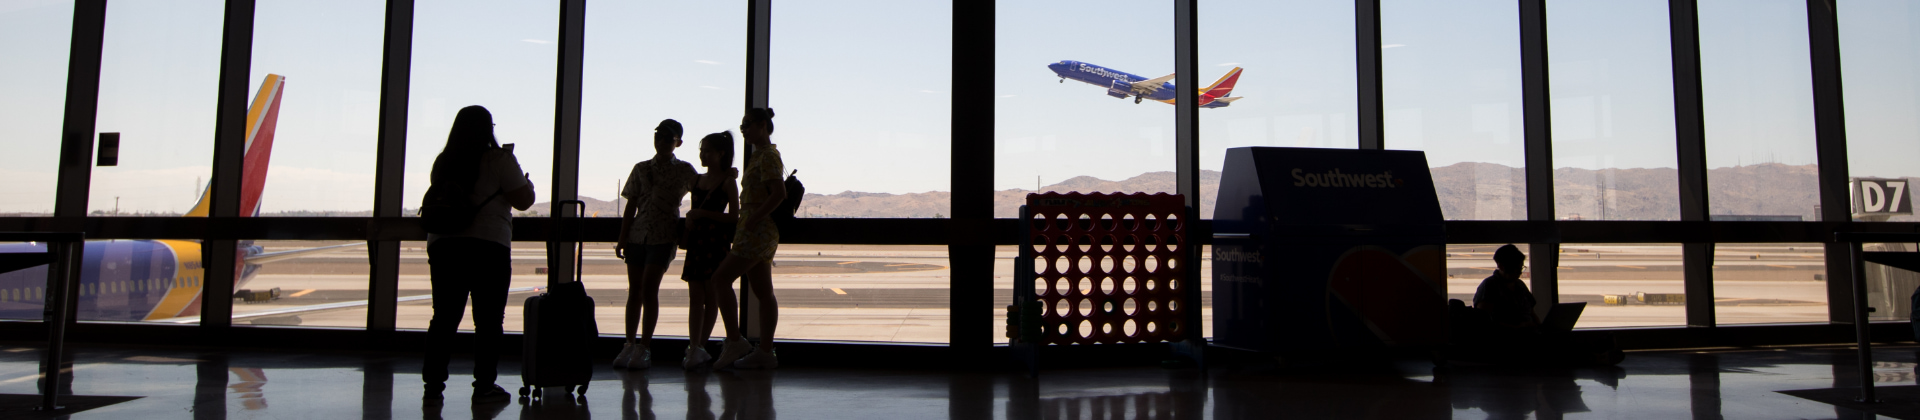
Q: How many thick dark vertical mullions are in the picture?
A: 11